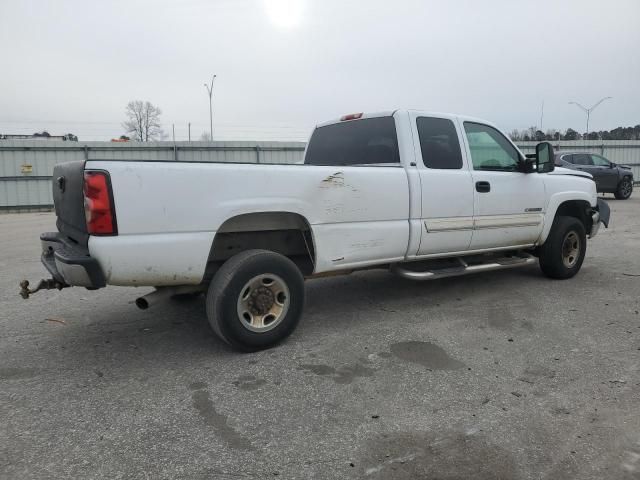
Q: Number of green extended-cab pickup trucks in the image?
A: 0